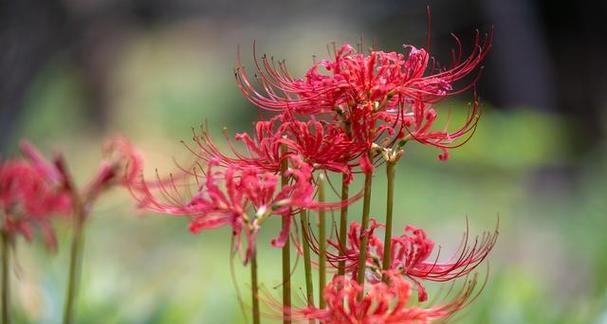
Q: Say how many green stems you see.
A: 9